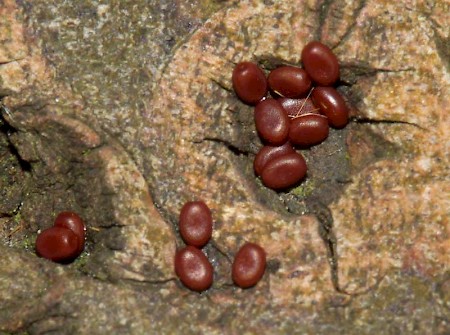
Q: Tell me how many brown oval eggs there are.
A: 14